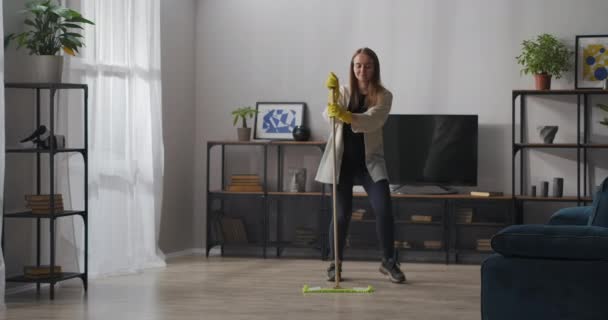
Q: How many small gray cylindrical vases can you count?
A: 3